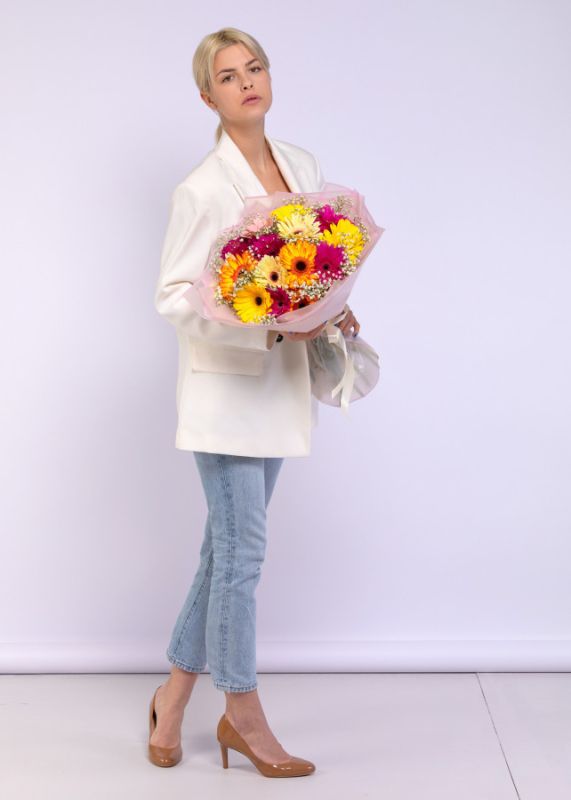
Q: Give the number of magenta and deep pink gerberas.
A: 5